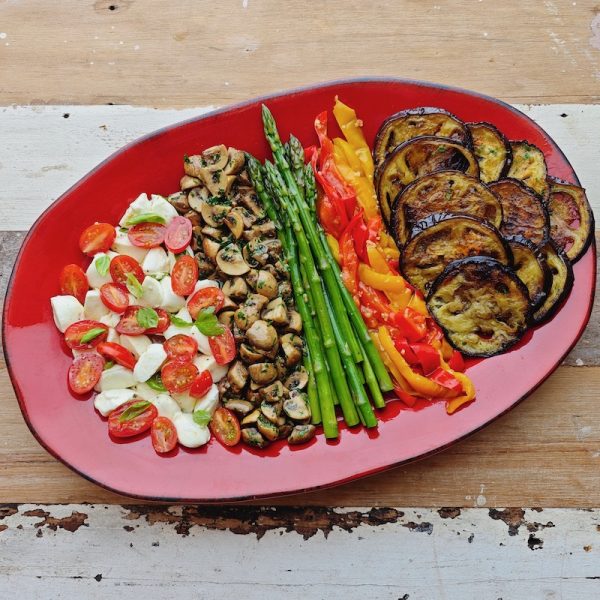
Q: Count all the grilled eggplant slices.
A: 11